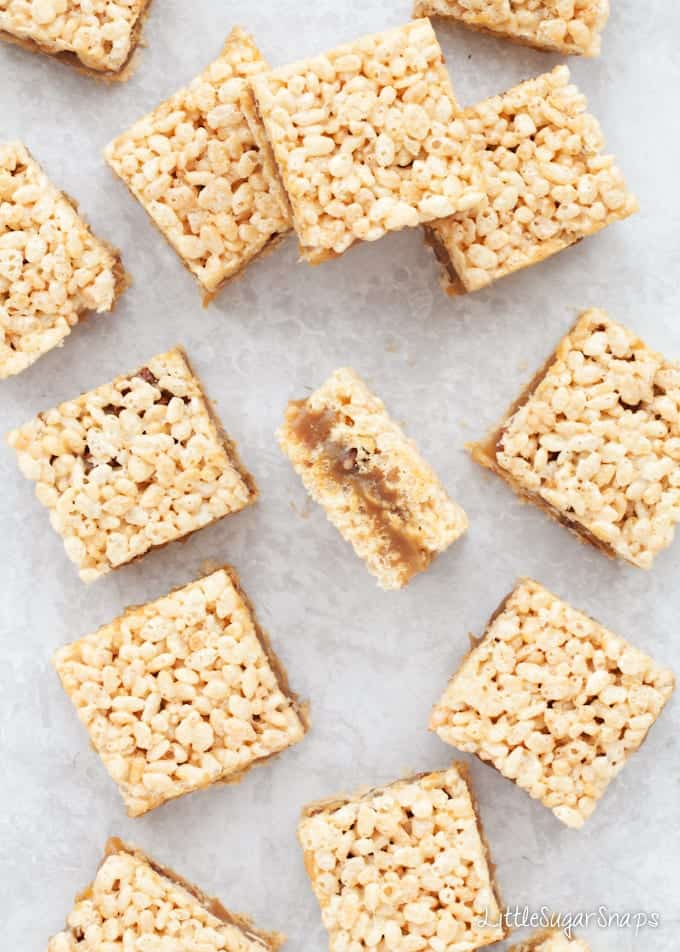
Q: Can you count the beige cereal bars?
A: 14